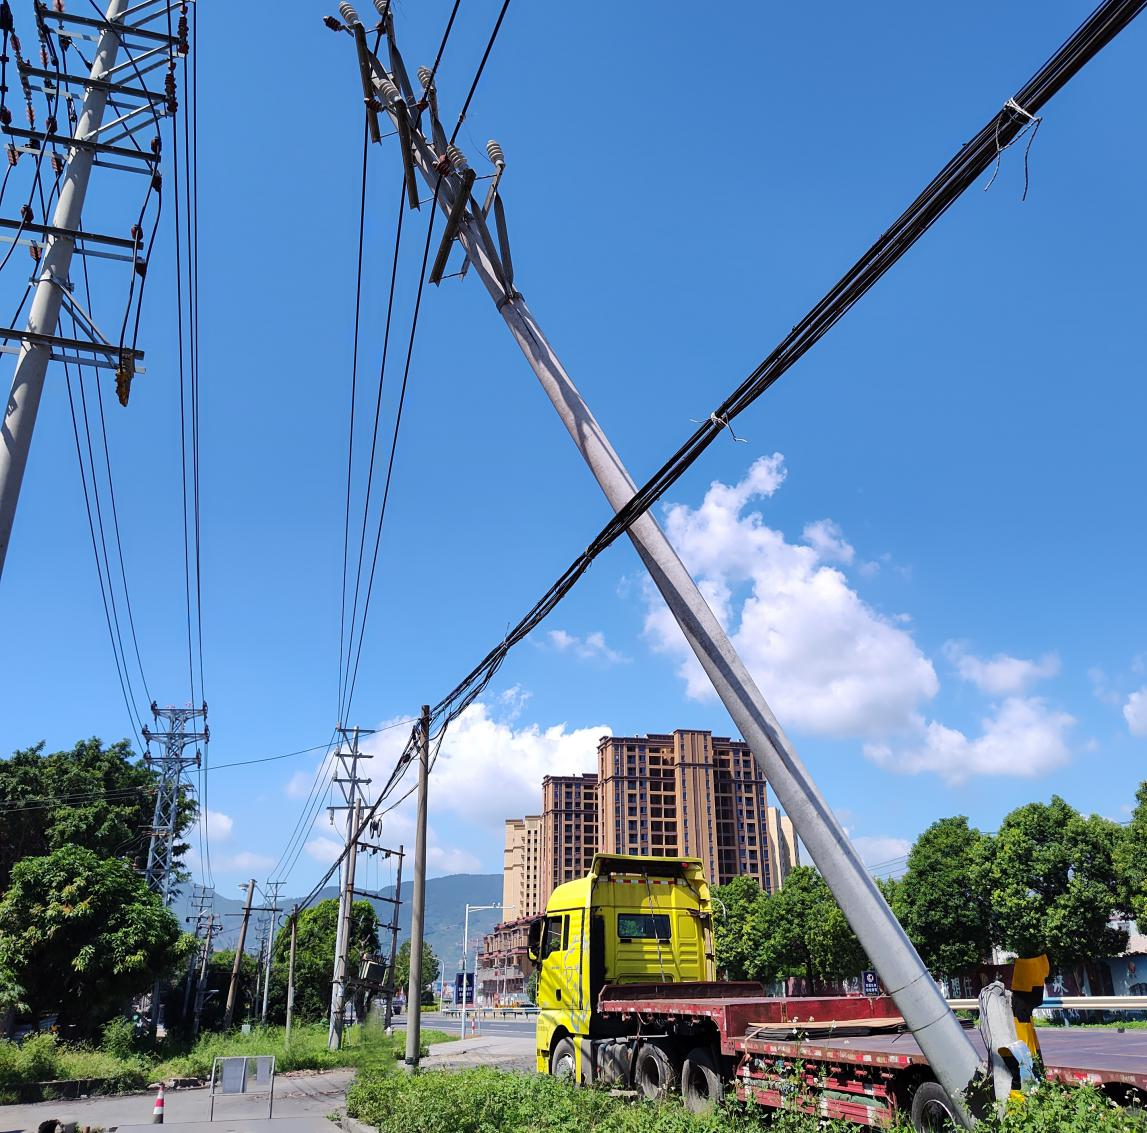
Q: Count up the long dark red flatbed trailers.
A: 1